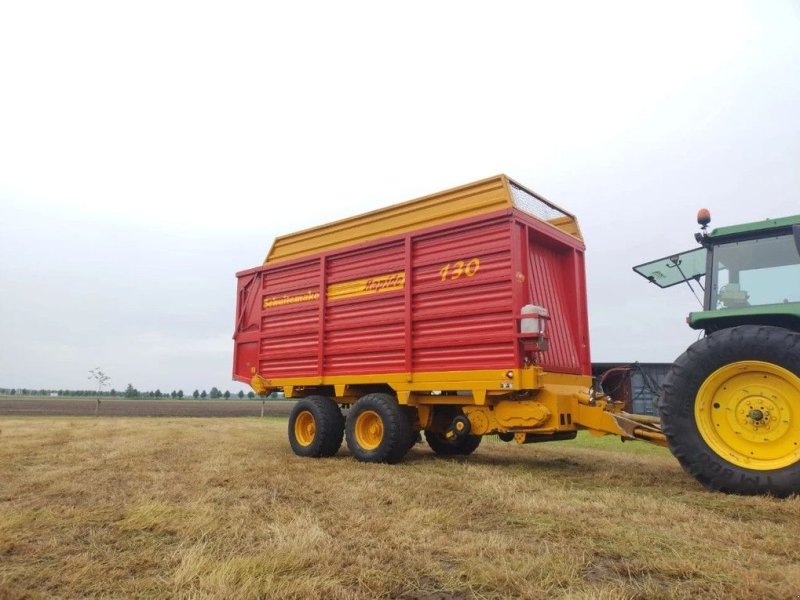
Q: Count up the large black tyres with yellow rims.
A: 3